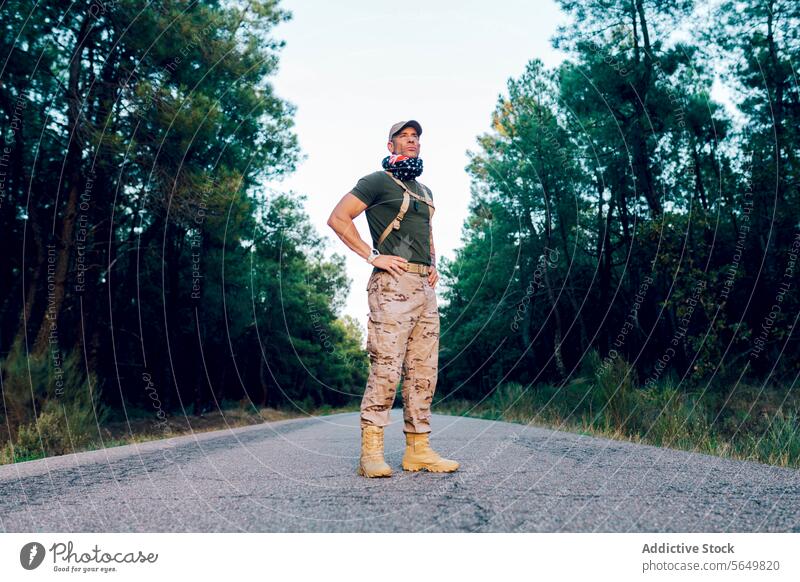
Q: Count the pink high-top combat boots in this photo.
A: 0